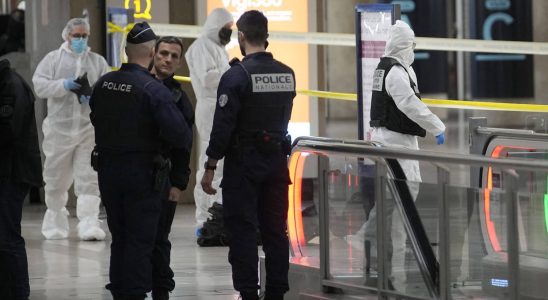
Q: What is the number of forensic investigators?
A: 3